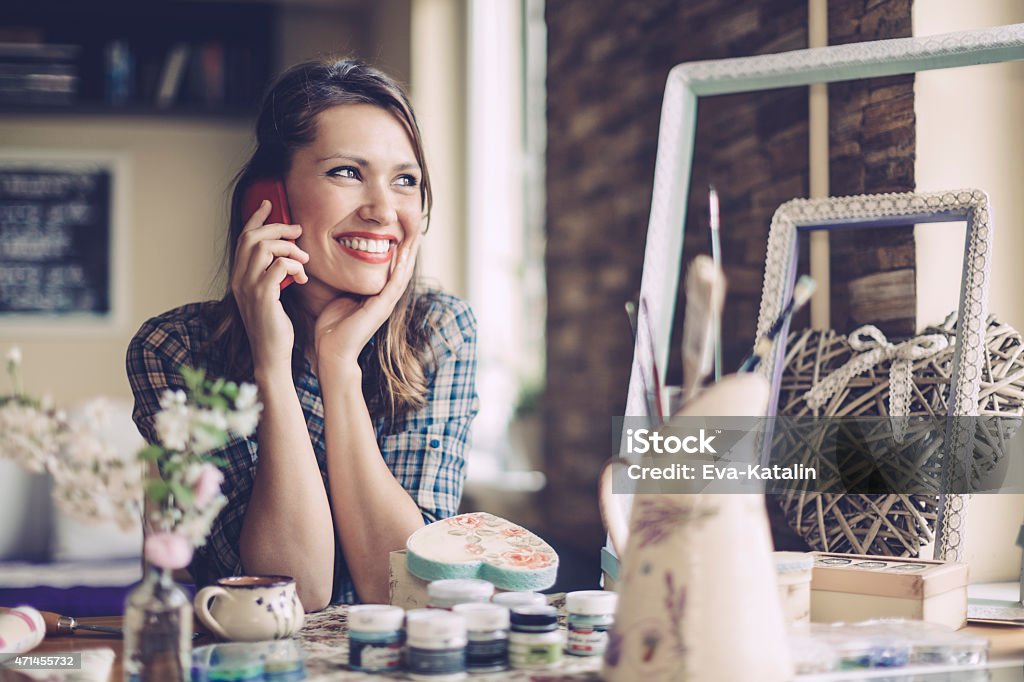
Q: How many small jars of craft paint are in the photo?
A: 7